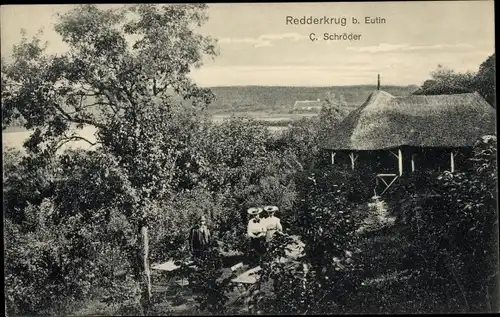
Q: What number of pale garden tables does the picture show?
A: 2